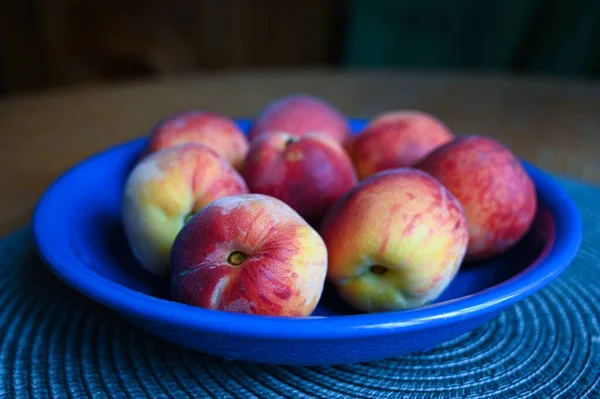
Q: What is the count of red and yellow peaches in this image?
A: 8